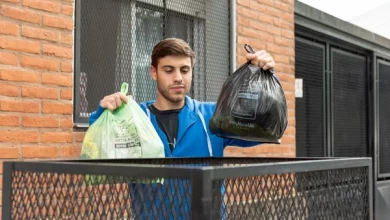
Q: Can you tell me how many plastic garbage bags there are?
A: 2